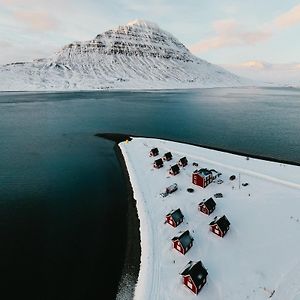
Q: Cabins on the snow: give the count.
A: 11